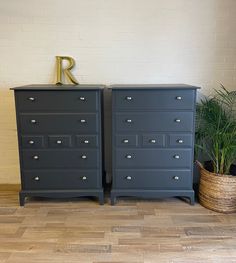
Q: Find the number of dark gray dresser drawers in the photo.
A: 14